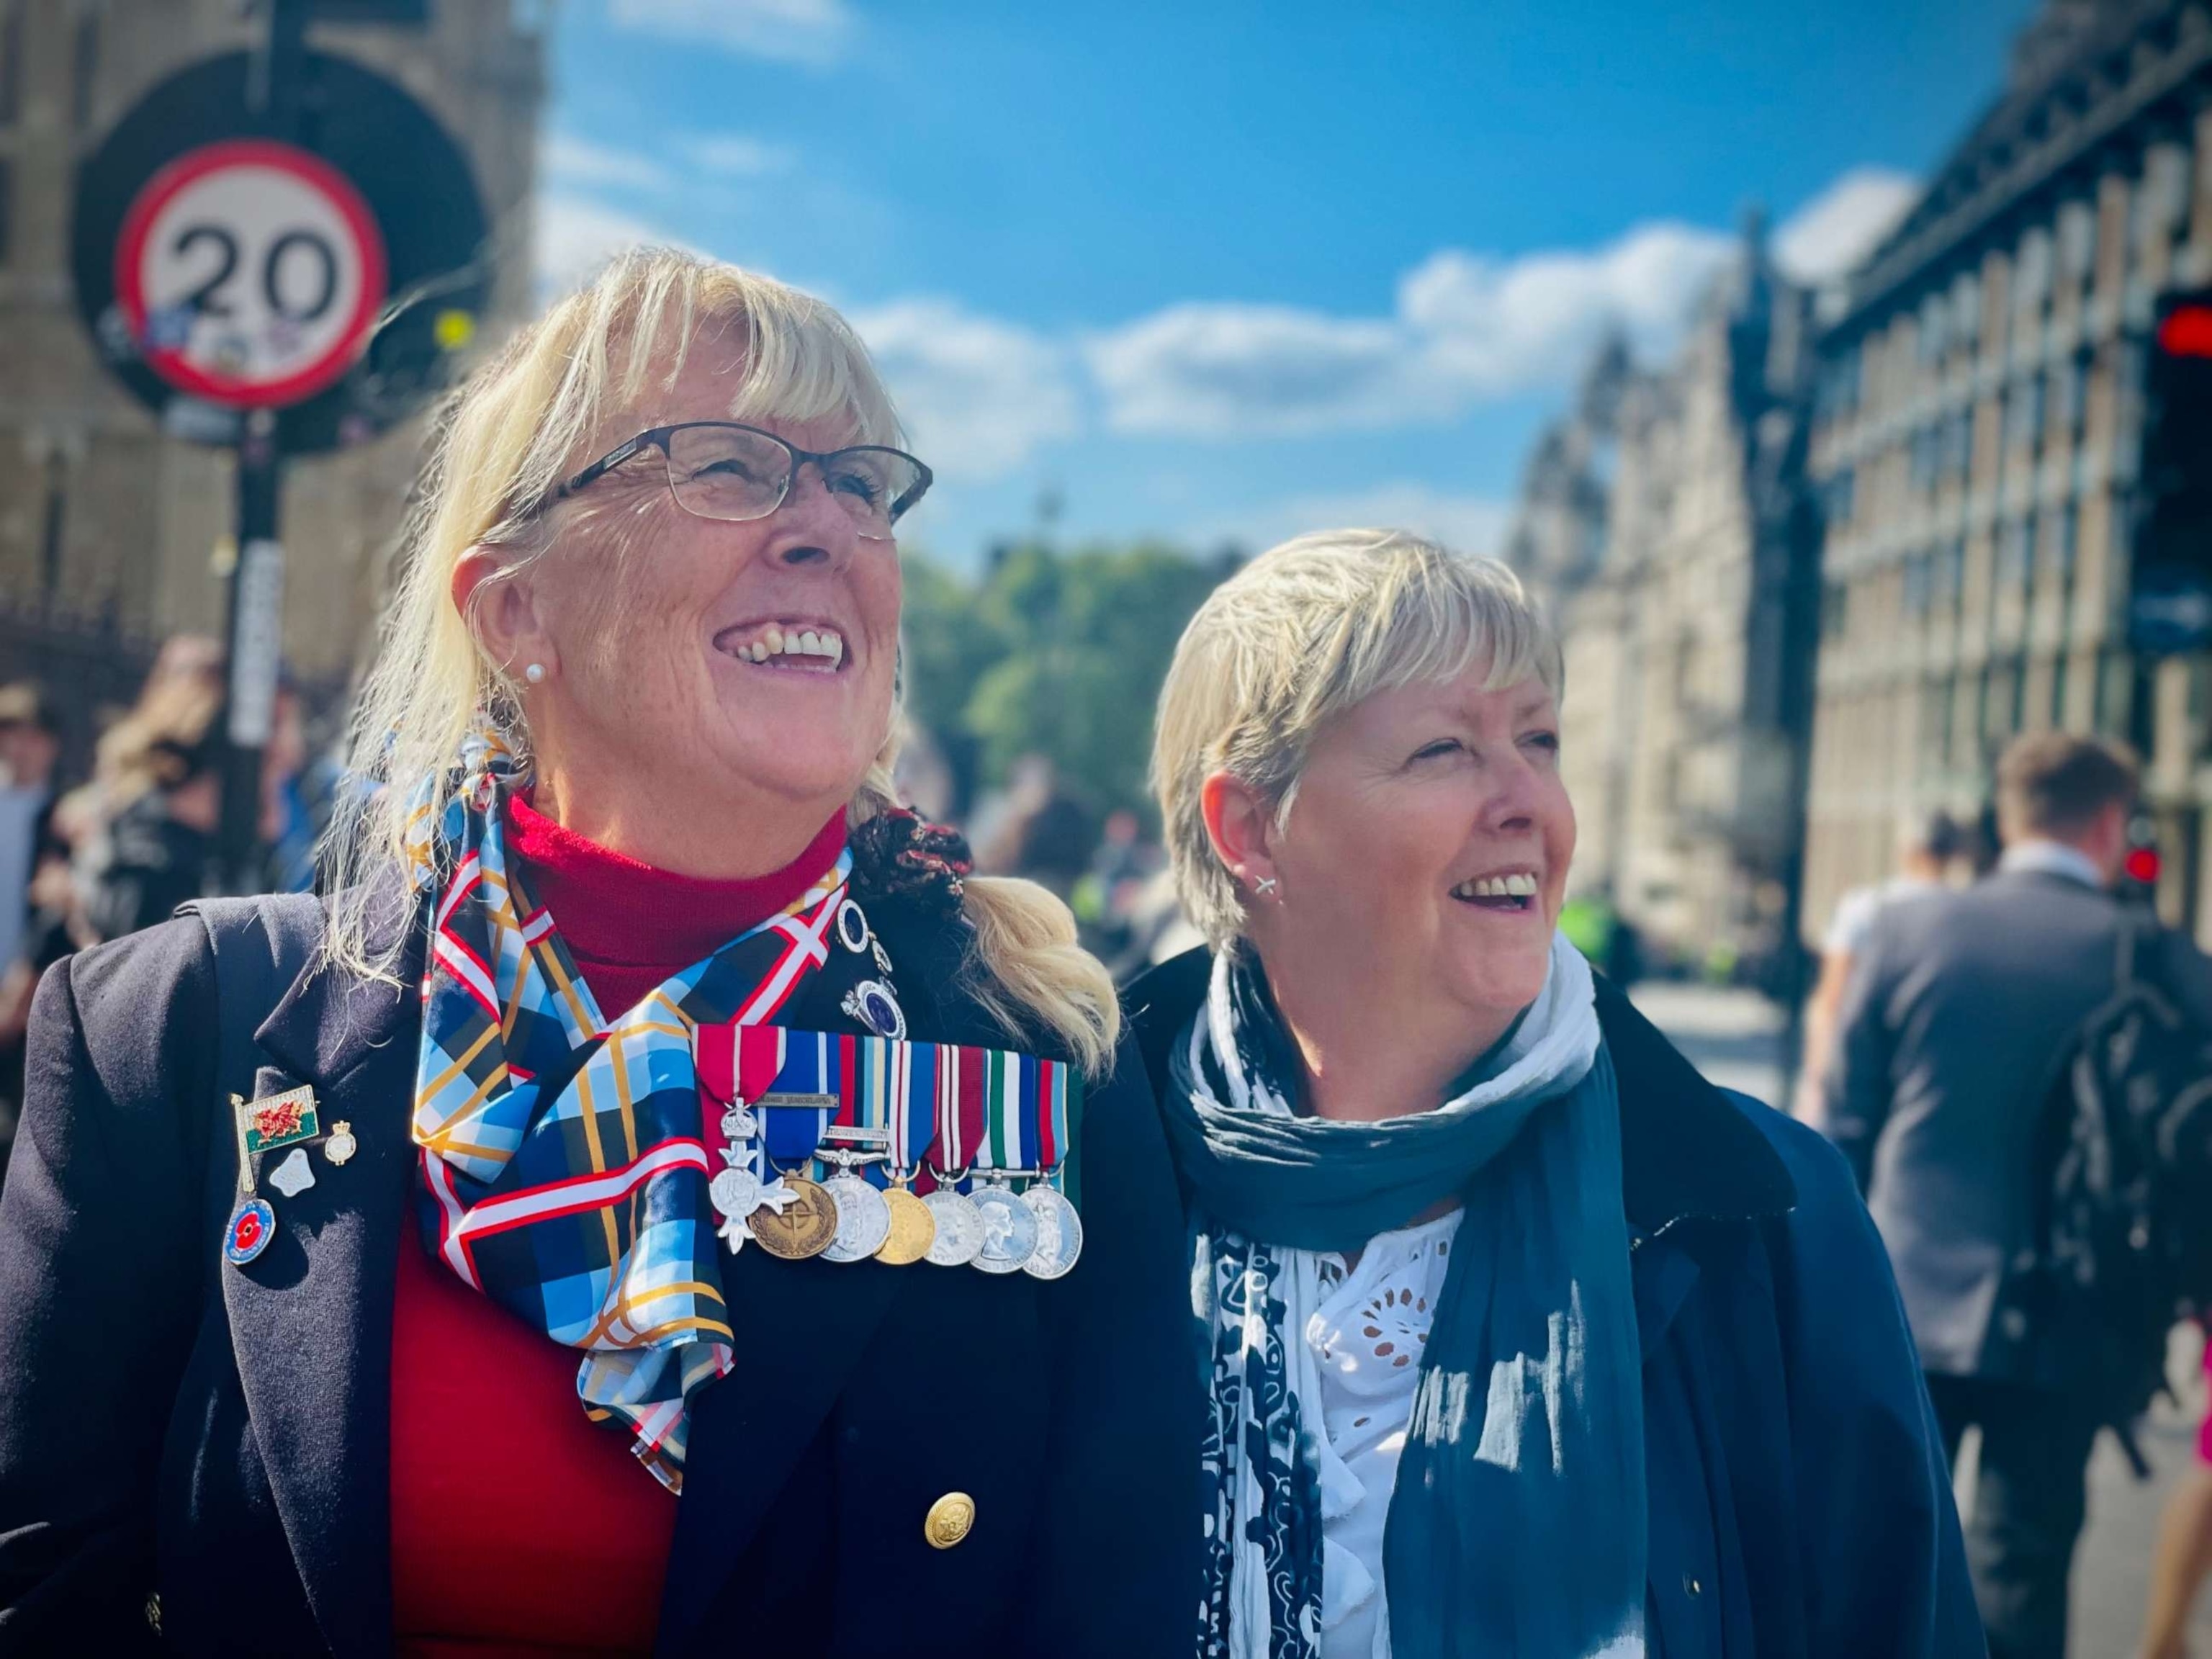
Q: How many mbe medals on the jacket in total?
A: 1